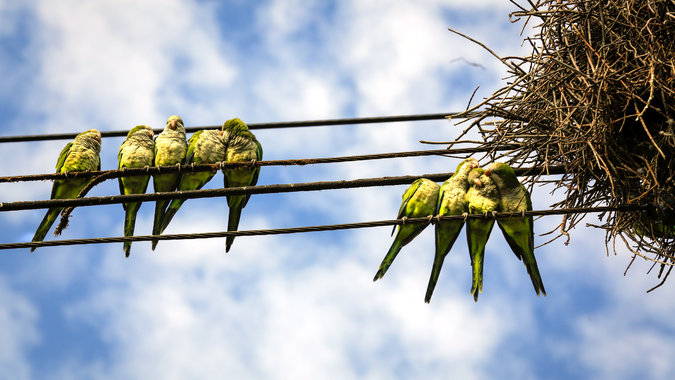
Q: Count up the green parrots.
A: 9